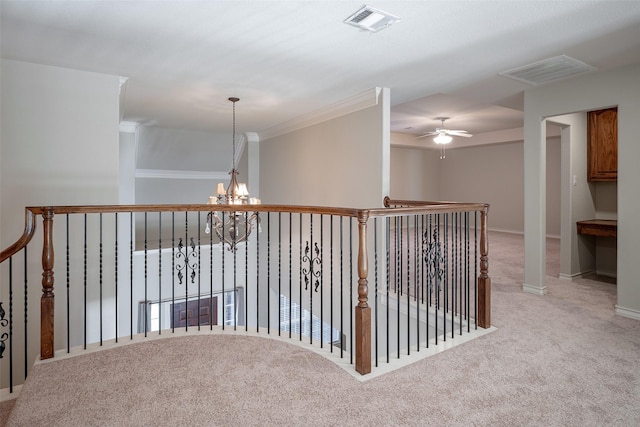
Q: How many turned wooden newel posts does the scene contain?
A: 3